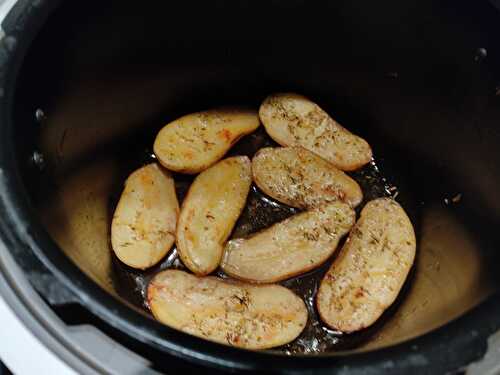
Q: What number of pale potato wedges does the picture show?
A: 8